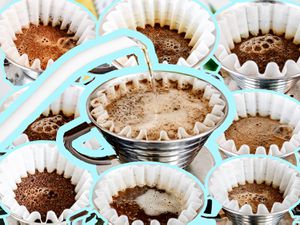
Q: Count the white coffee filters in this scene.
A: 9